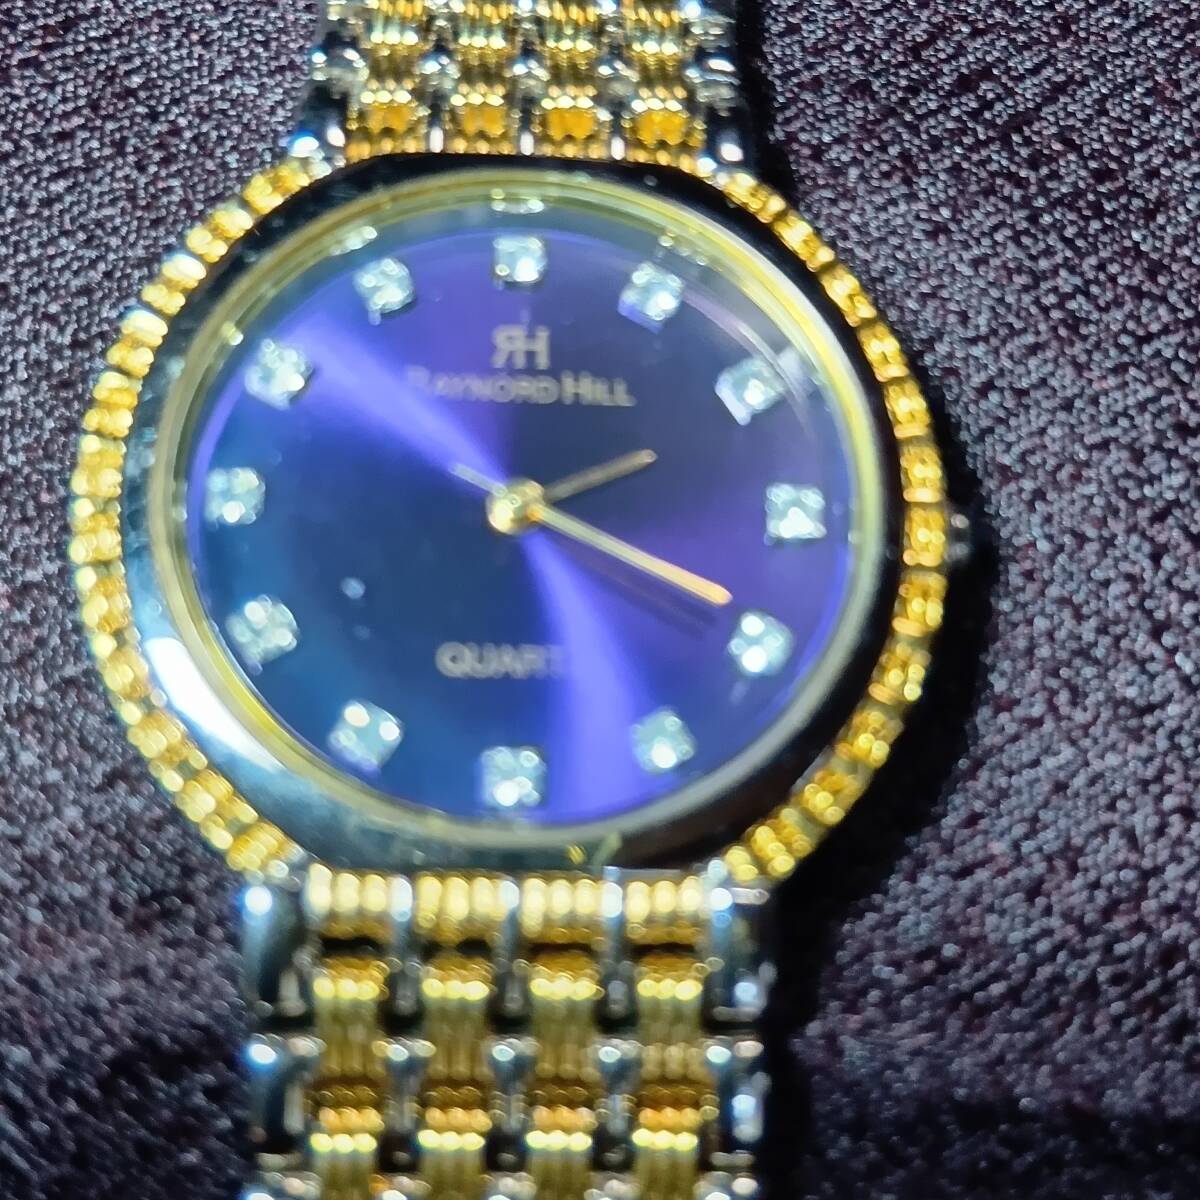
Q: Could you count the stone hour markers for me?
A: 12